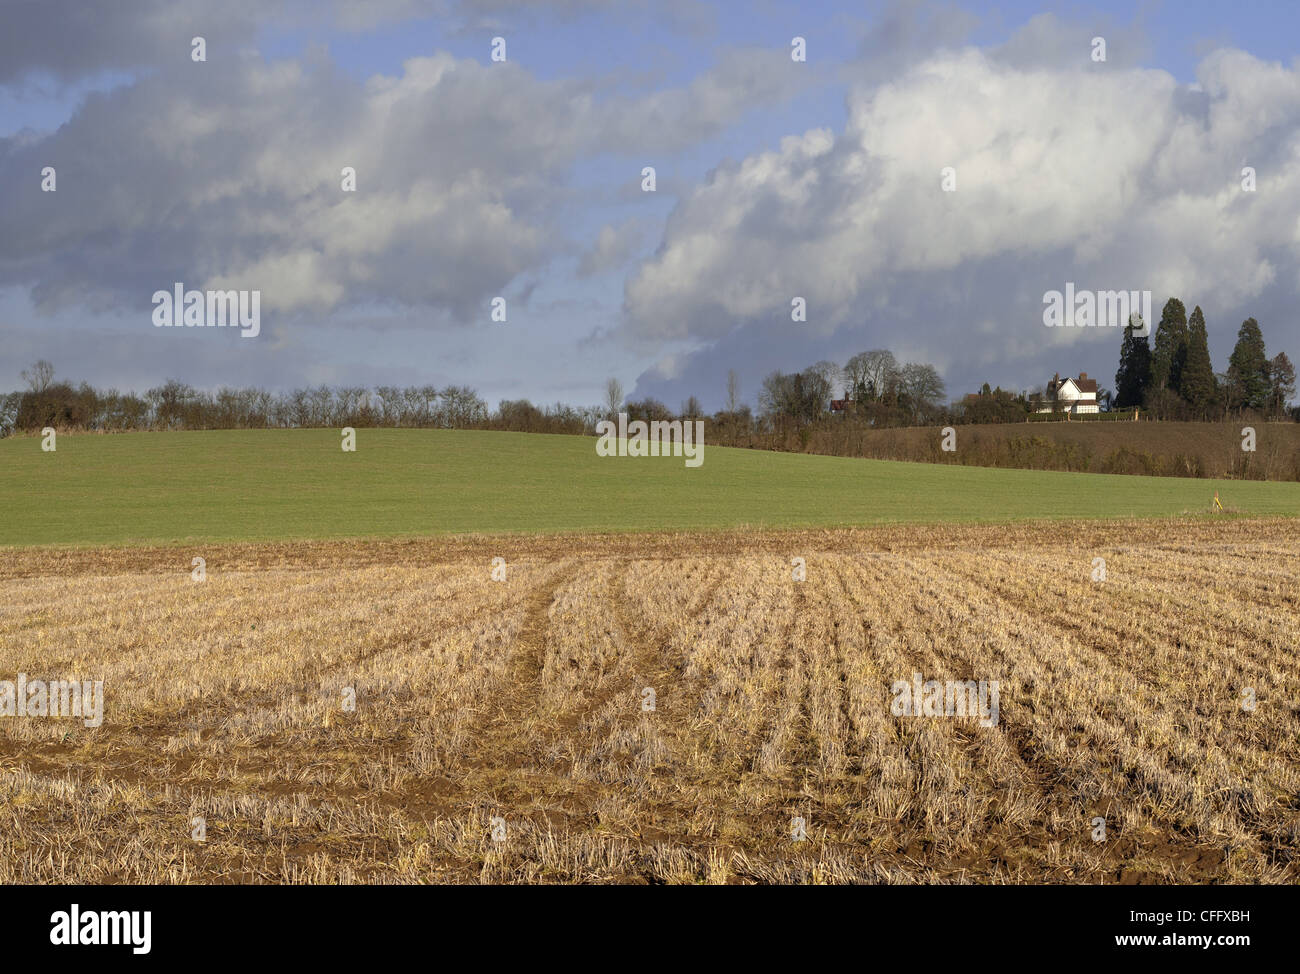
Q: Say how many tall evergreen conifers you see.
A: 4